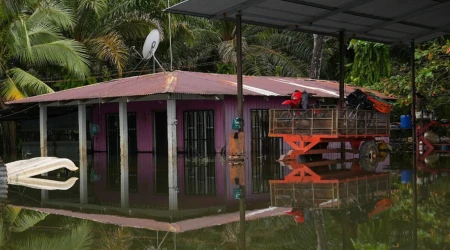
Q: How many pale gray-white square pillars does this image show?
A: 4